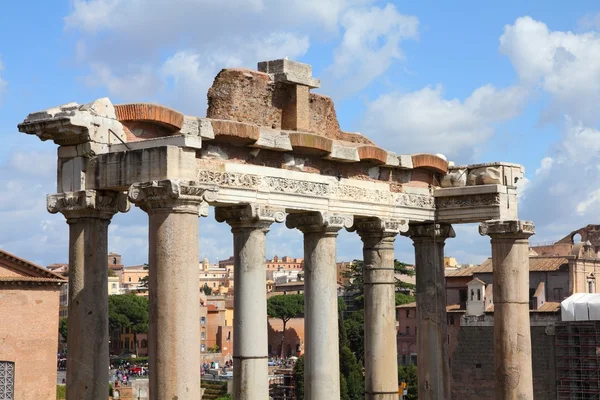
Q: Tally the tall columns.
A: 7